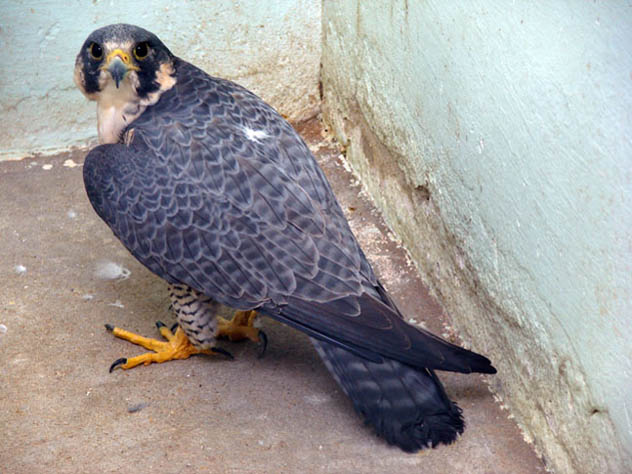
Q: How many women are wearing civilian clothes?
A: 0